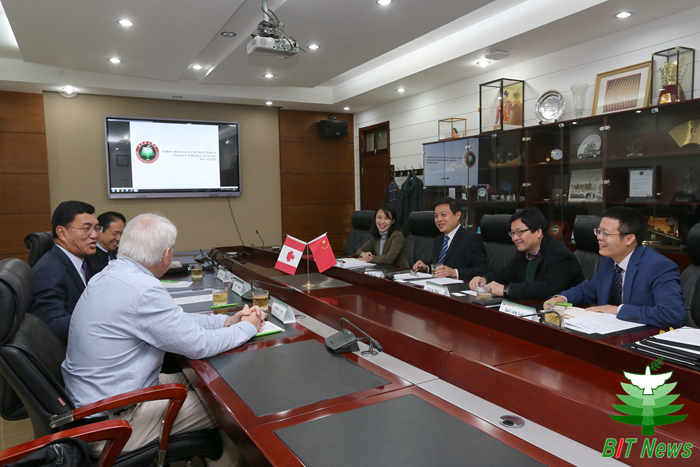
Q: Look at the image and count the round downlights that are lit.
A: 12